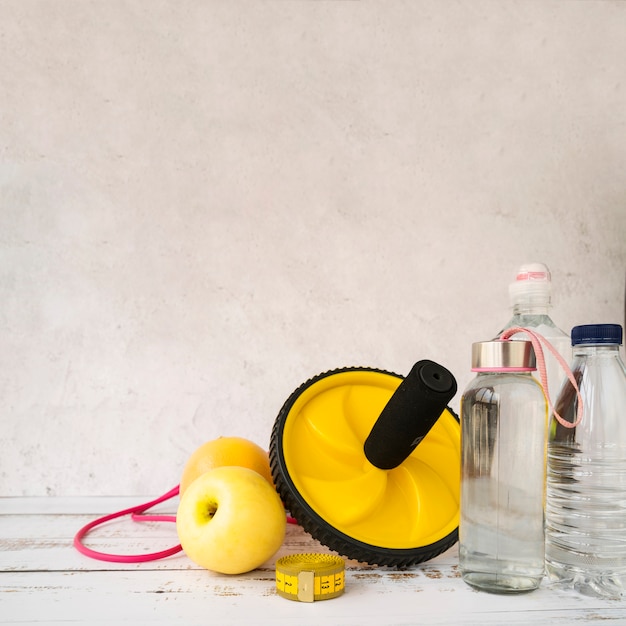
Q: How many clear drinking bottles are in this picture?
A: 3